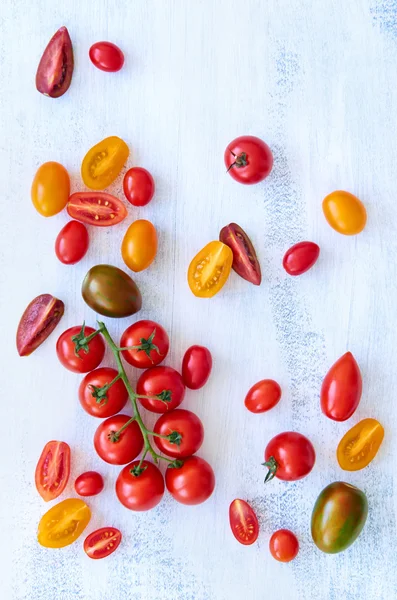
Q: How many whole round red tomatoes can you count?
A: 10